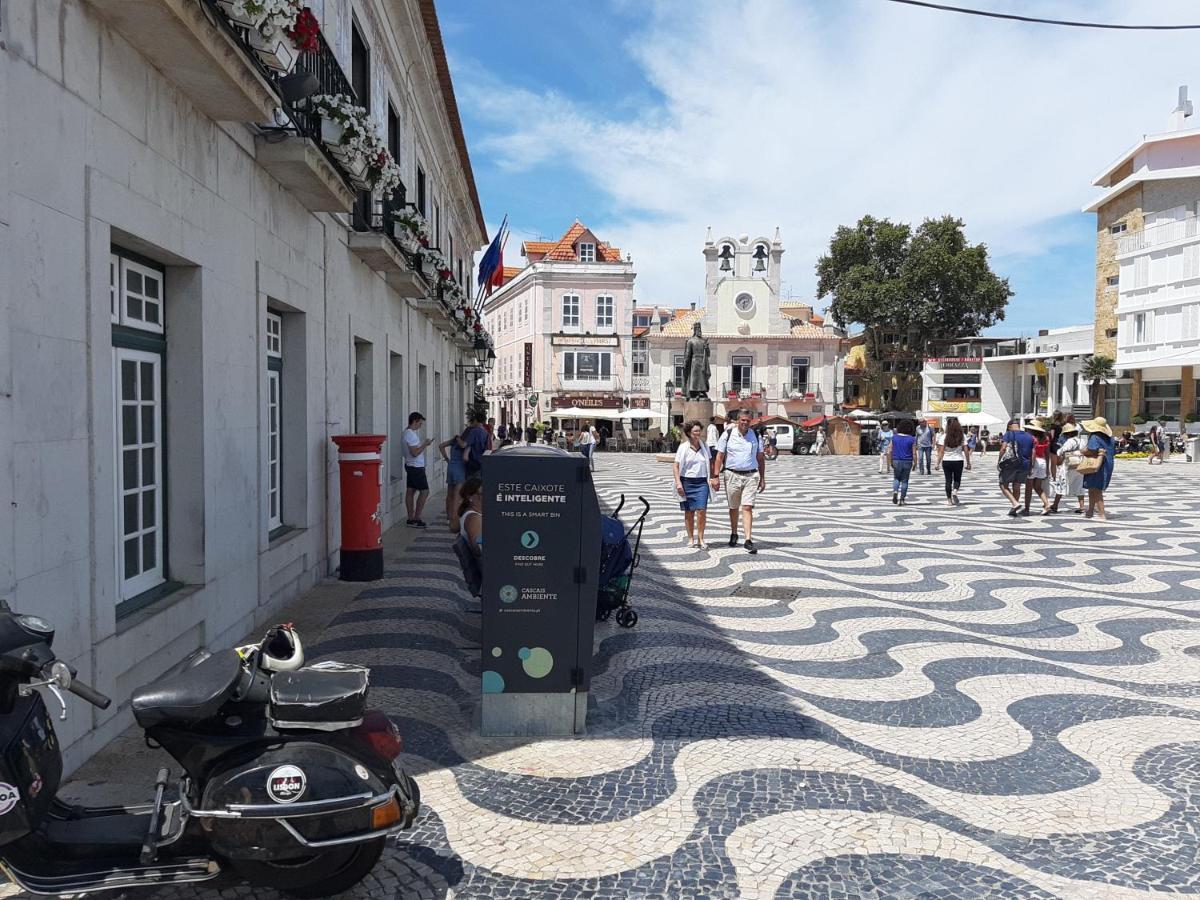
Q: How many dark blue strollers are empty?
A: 1